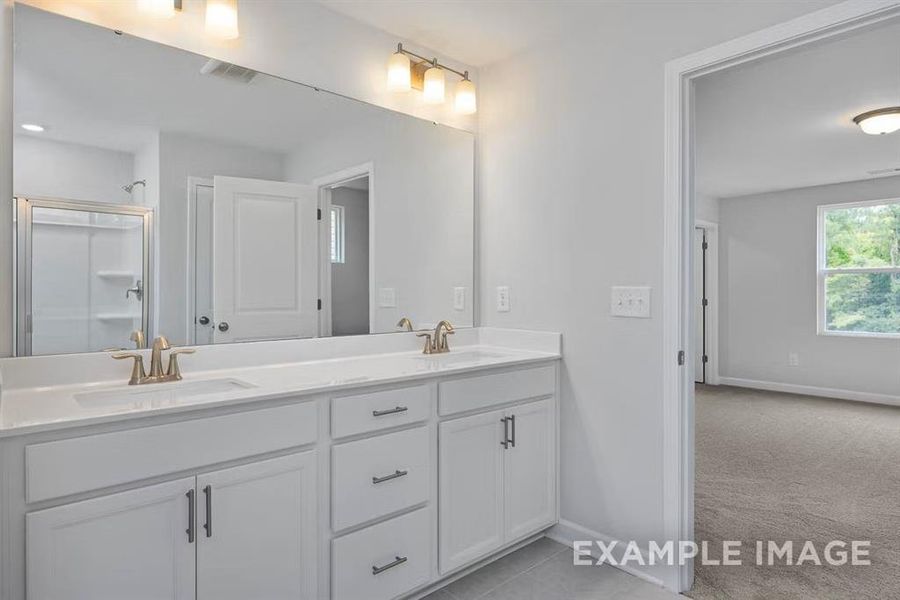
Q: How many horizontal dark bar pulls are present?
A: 3